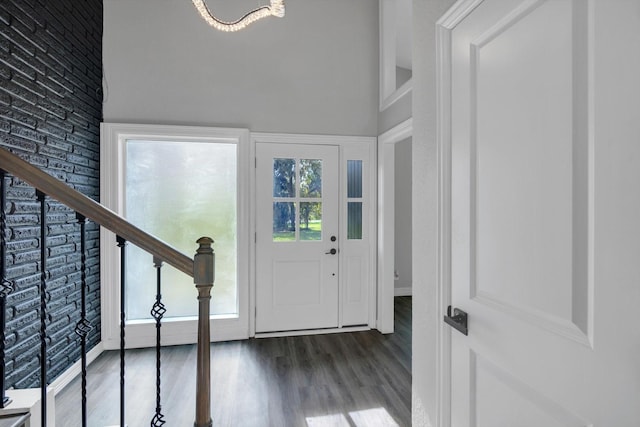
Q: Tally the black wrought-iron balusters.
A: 5